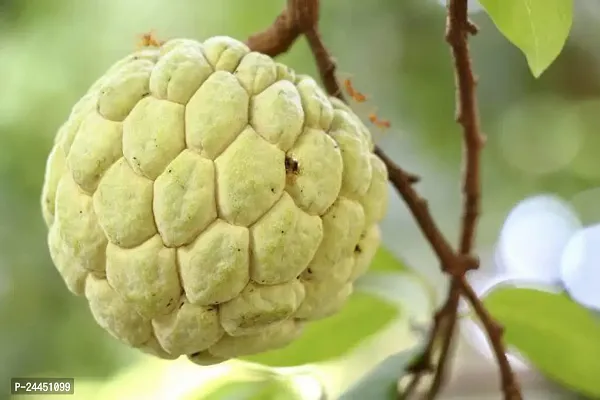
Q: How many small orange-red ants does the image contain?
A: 3